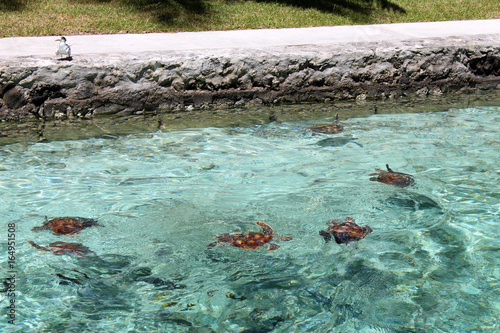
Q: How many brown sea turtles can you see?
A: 6